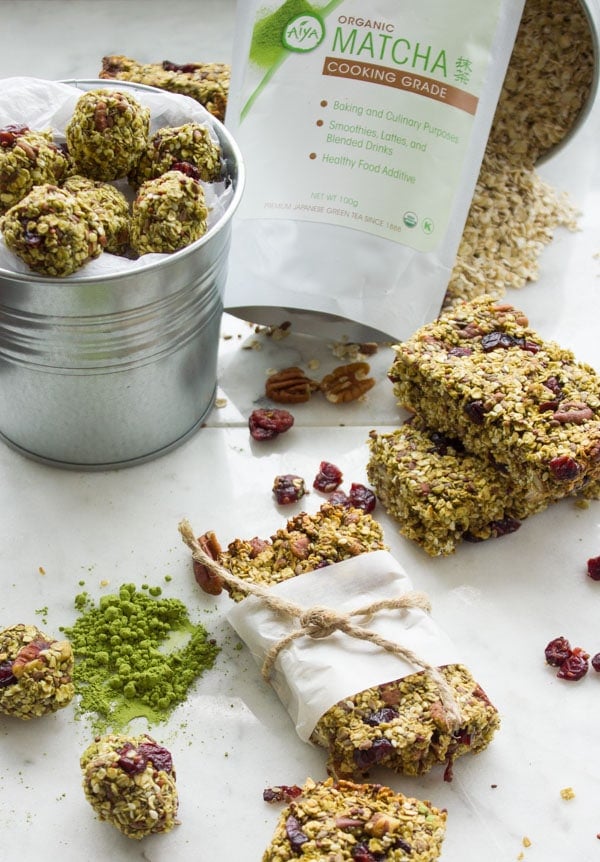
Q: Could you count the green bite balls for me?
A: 8